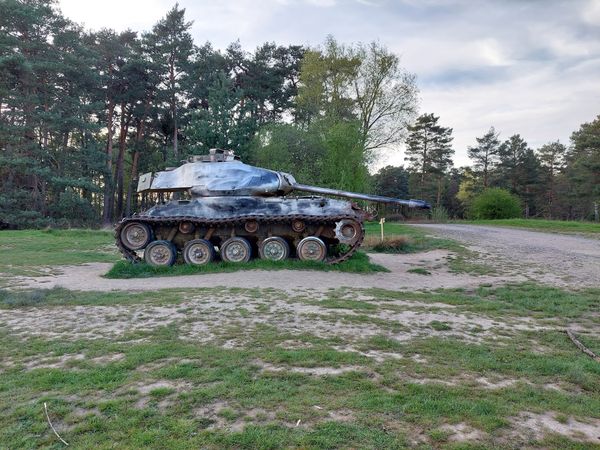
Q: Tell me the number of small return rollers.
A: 3